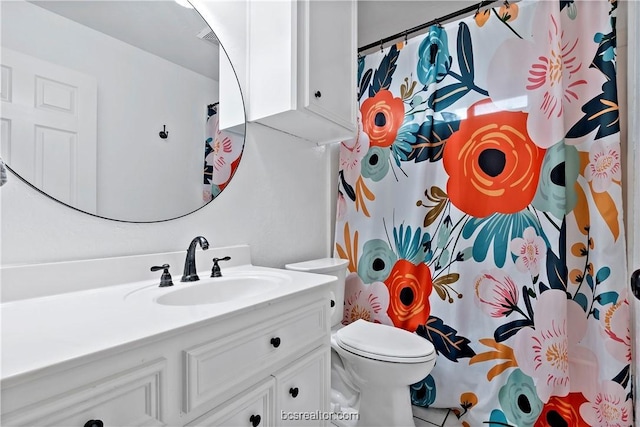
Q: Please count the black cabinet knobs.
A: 5